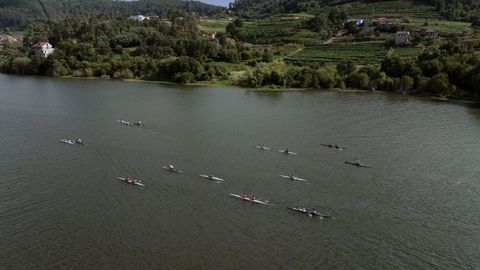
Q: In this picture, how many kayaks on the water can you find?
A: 12